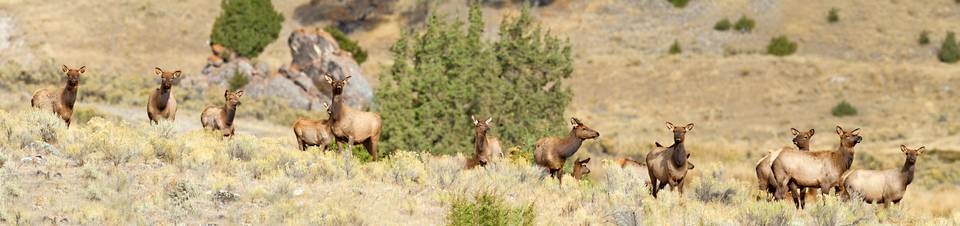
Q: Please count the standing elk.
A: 11